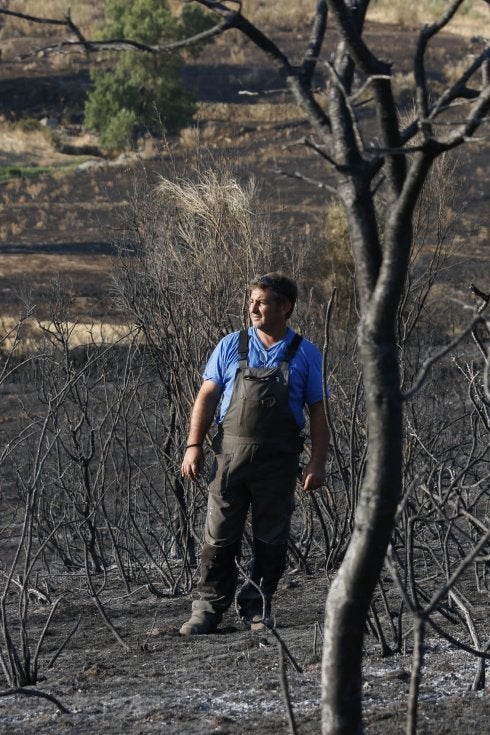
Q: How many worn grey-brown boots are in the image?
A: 2